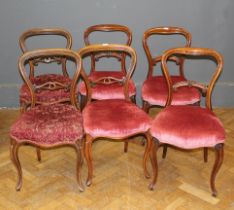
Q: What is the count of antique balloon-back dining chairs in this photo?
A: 6